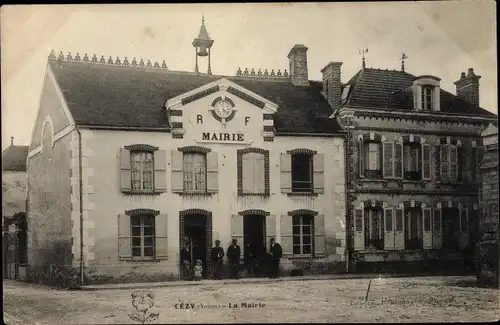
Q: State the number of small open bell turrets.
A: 1